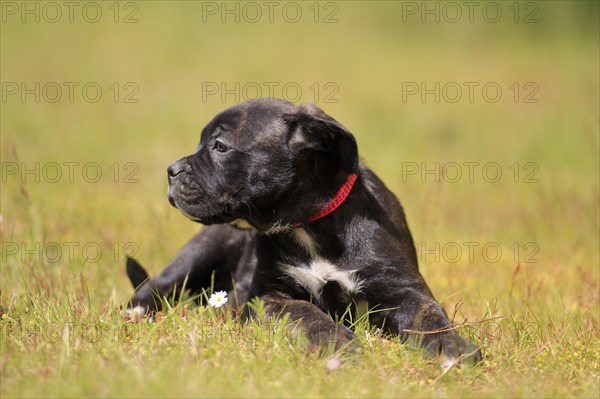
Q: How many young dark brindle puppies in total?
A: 1